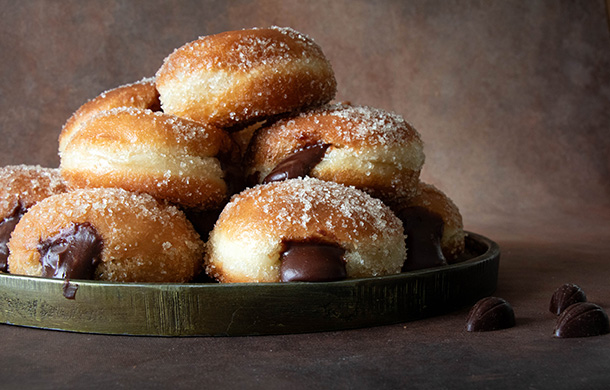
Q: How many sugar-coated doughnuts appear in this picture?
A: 8